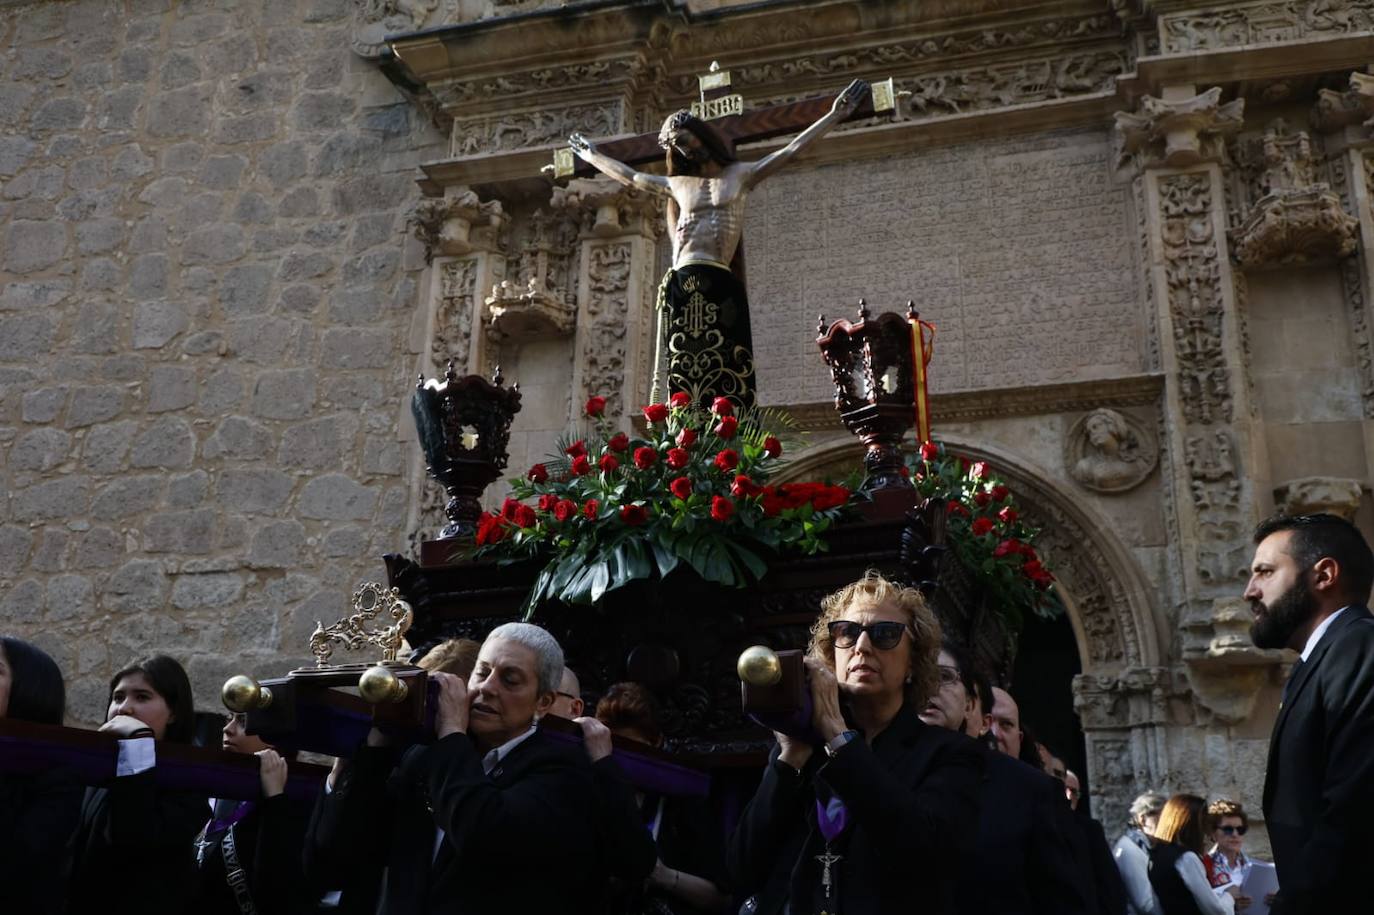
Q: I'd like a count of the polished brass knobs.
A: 3